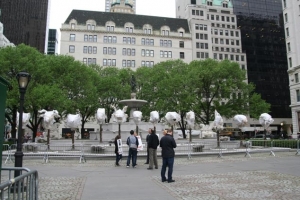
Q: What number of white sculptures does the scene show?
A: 12